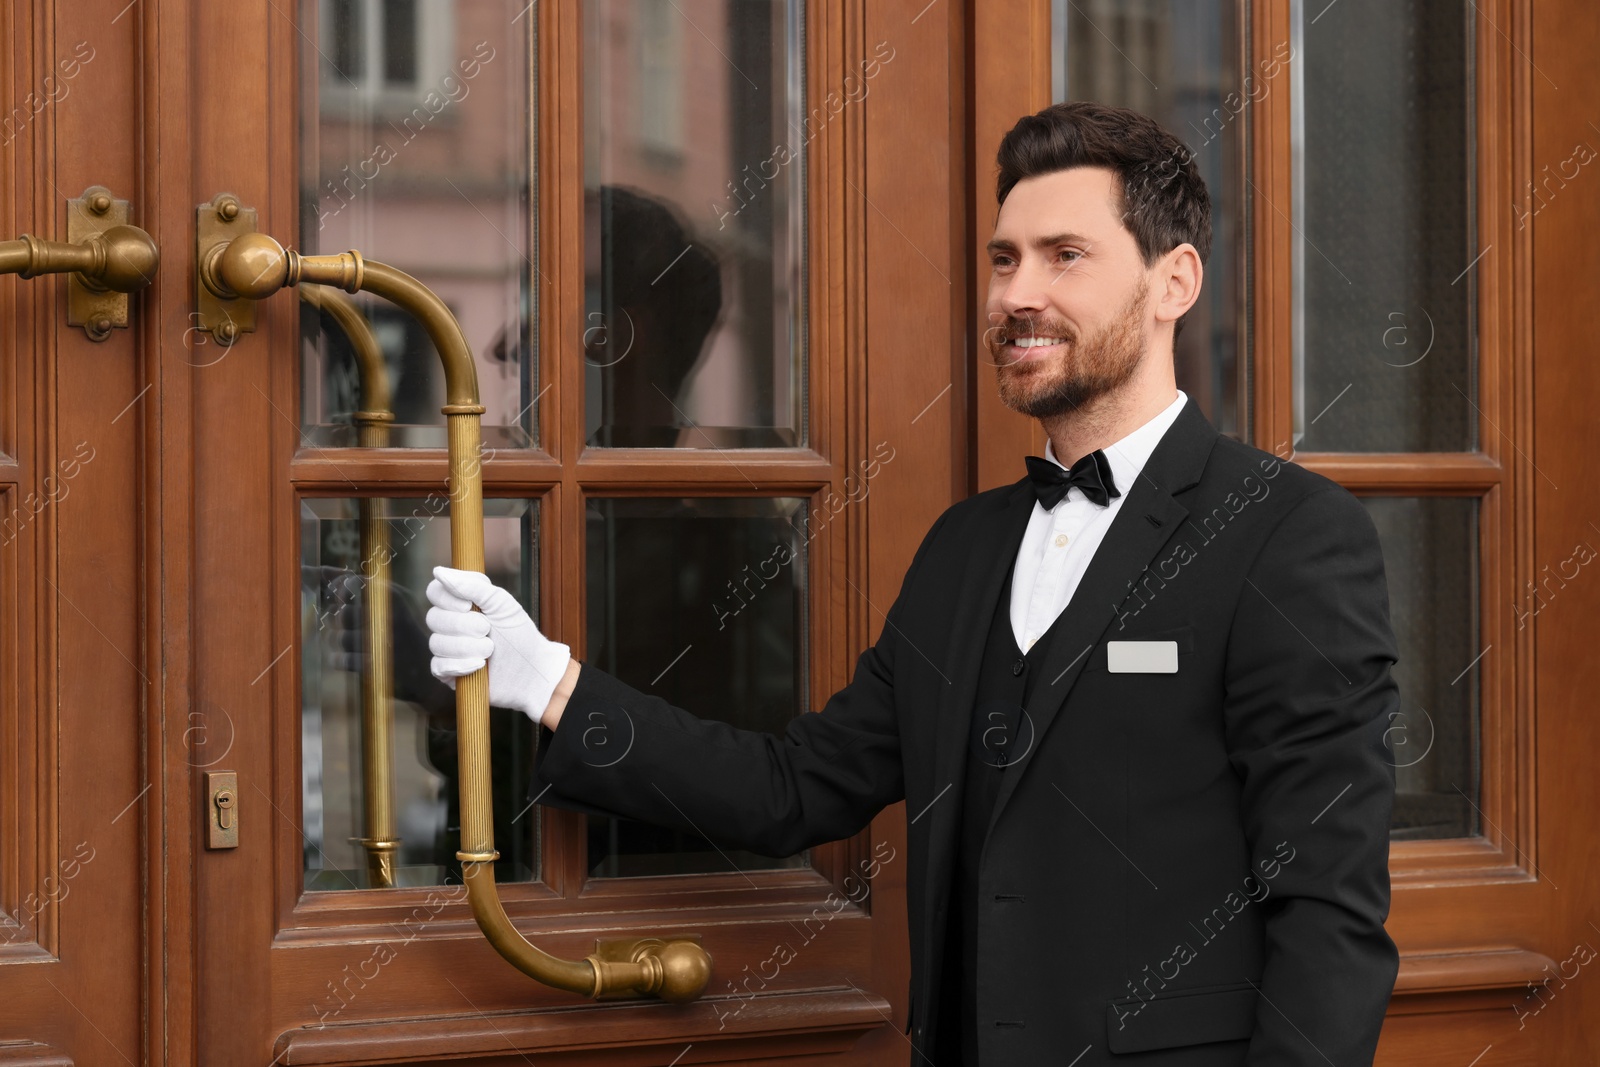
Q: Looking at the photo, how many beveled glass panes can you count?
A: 7